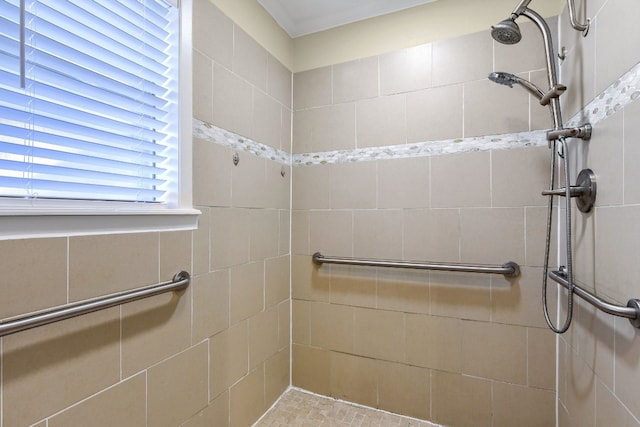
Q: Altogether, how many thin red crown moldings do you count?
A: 0